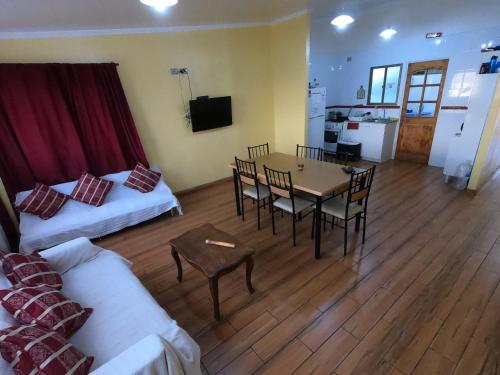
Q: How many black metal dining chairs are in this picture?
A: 6